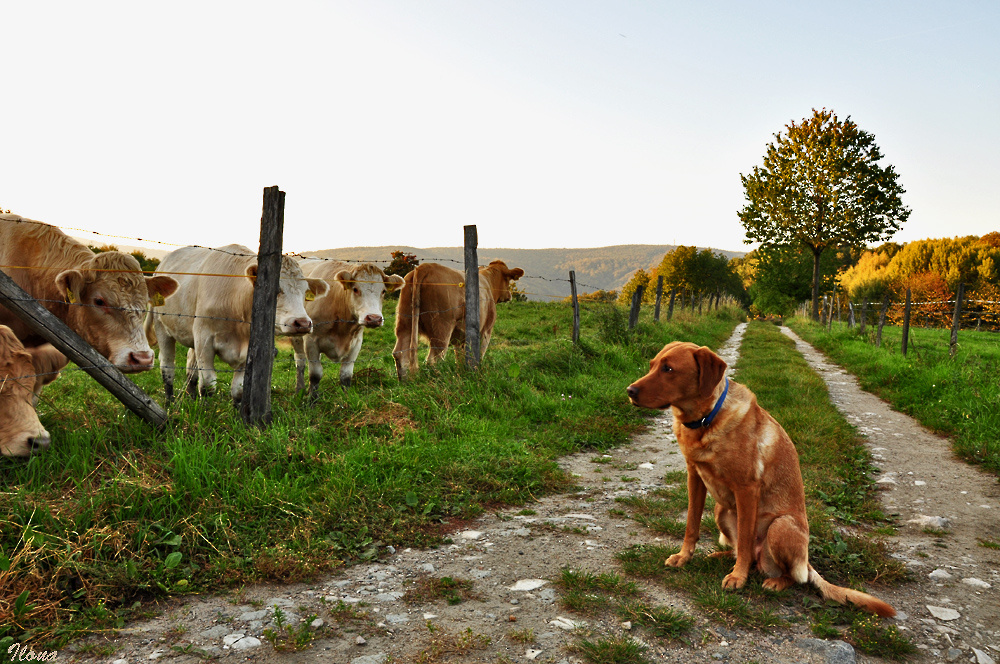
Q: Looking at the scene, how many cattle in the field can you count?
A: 5